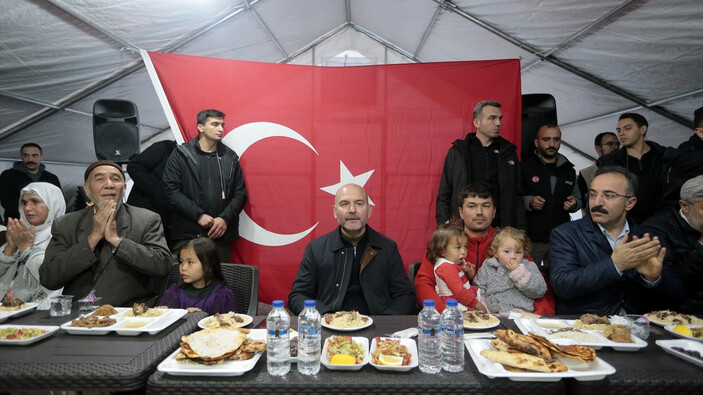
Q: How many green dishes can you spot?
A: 0